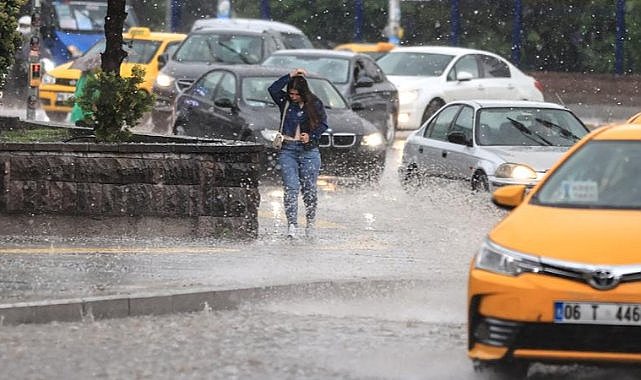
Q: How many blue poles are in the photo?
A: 6